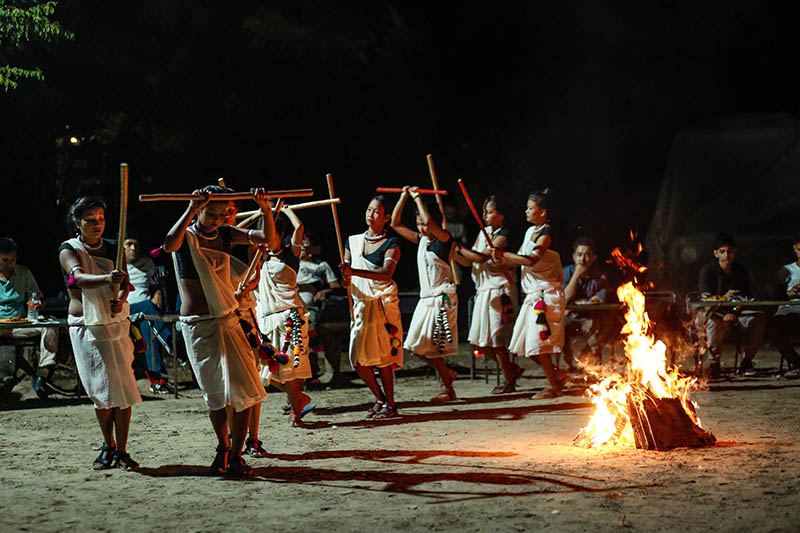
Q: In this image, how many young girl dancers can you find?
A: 8